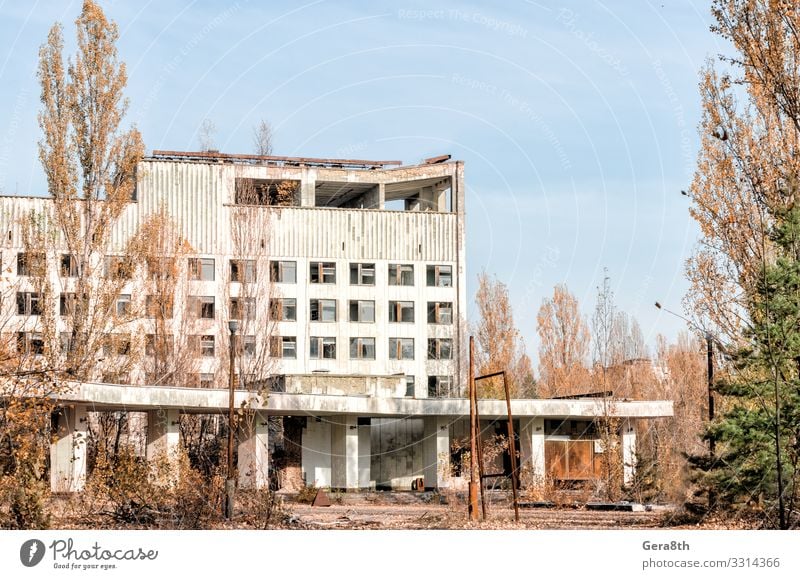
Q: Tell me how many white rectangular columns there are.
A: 7